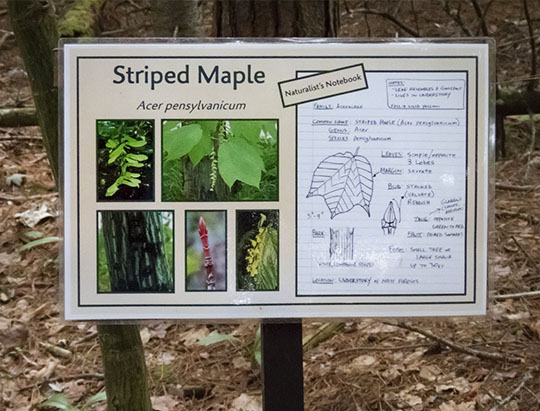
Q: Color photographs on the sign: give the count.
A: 5